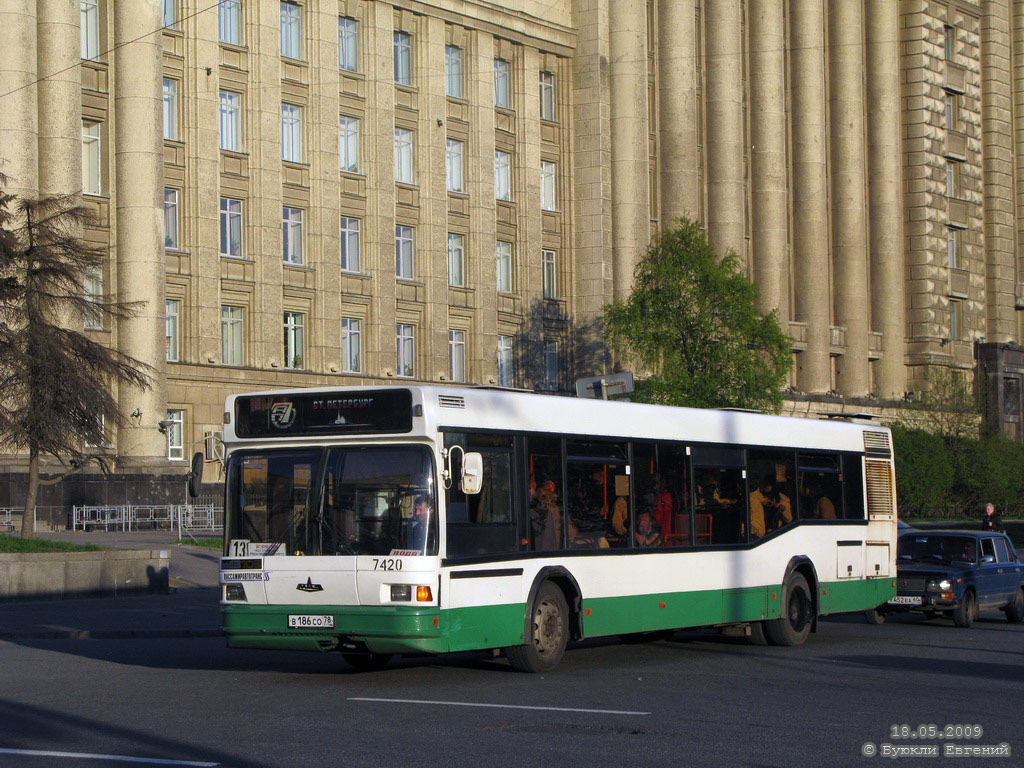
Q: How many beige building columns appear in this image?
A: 10